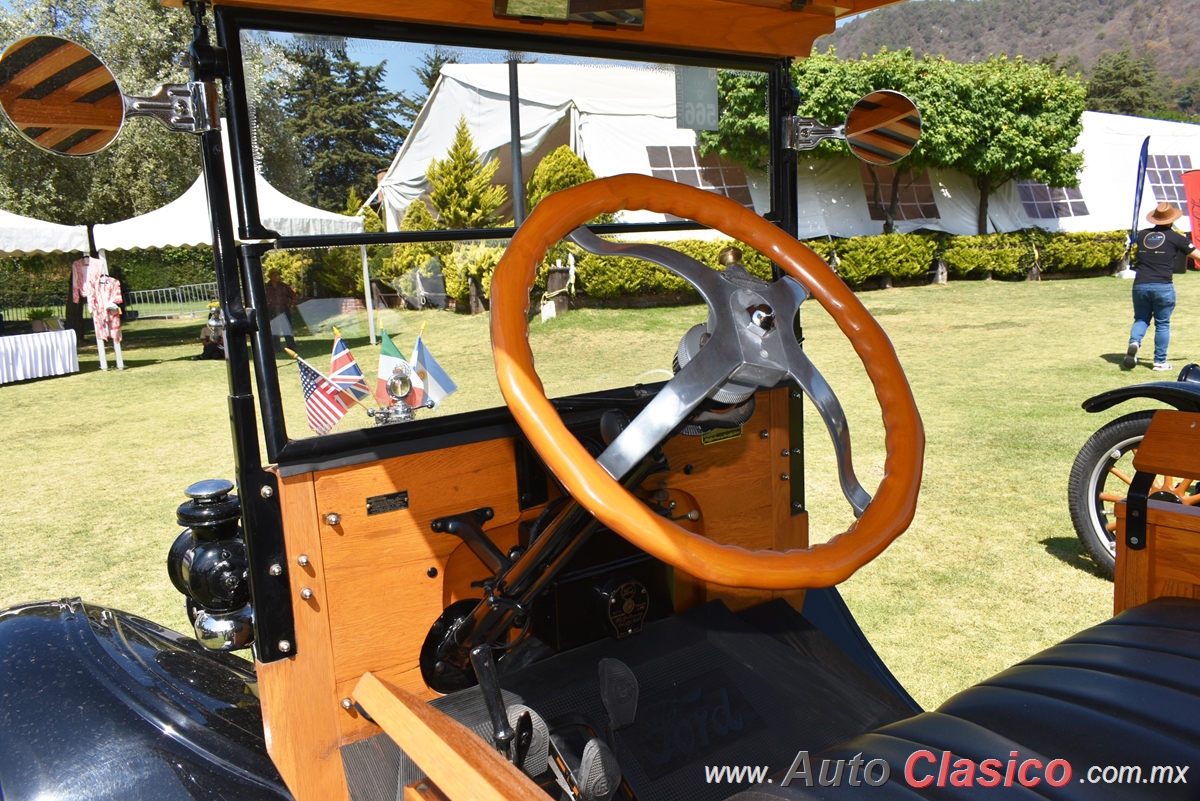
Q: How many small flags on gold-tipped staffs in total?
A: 4